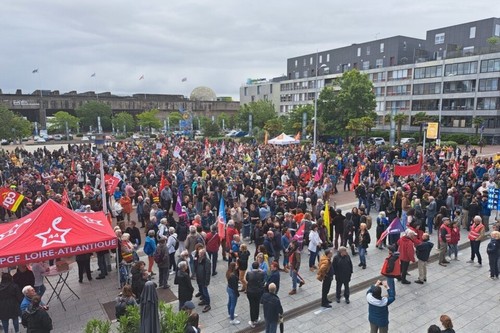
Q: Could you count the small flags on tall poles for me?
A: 4